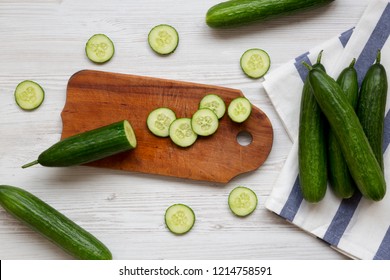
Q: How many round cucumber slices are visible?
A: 11